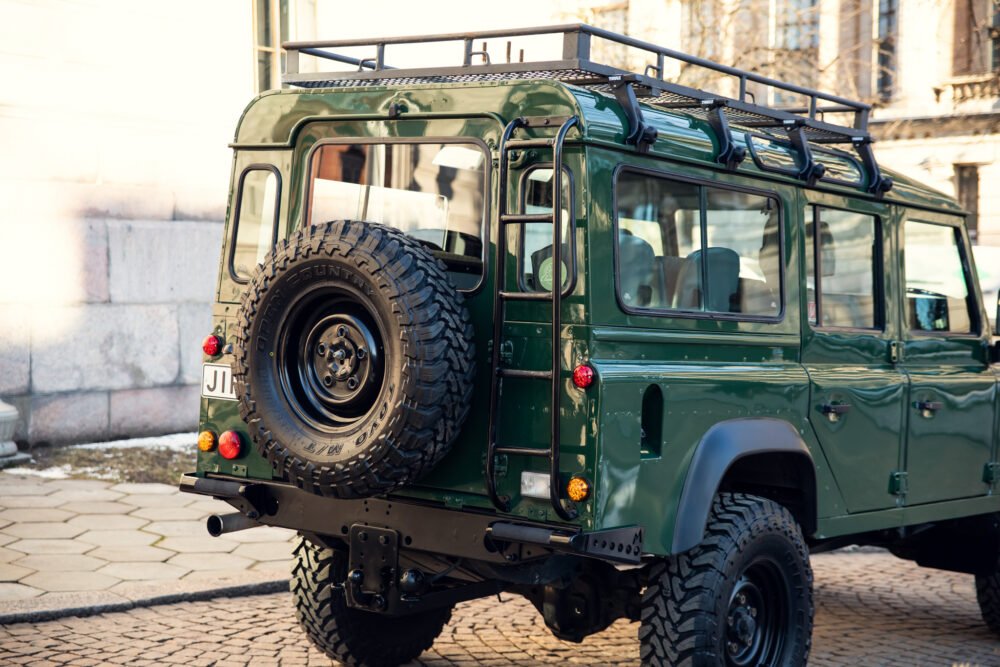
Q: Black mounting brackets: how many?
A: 4